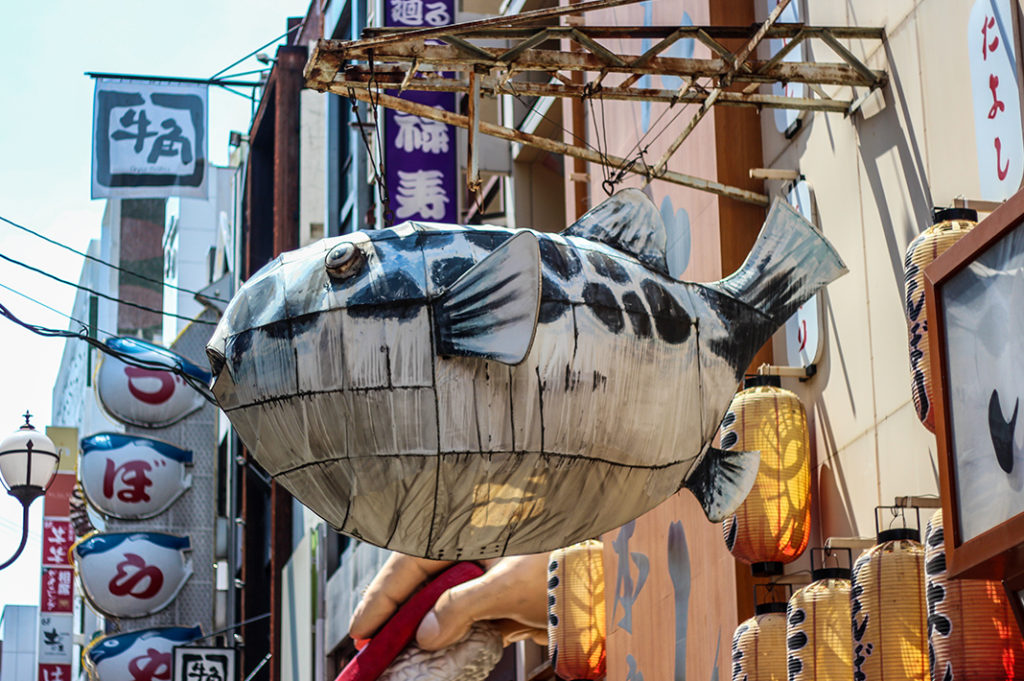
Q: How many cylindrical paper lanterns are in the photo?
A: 7